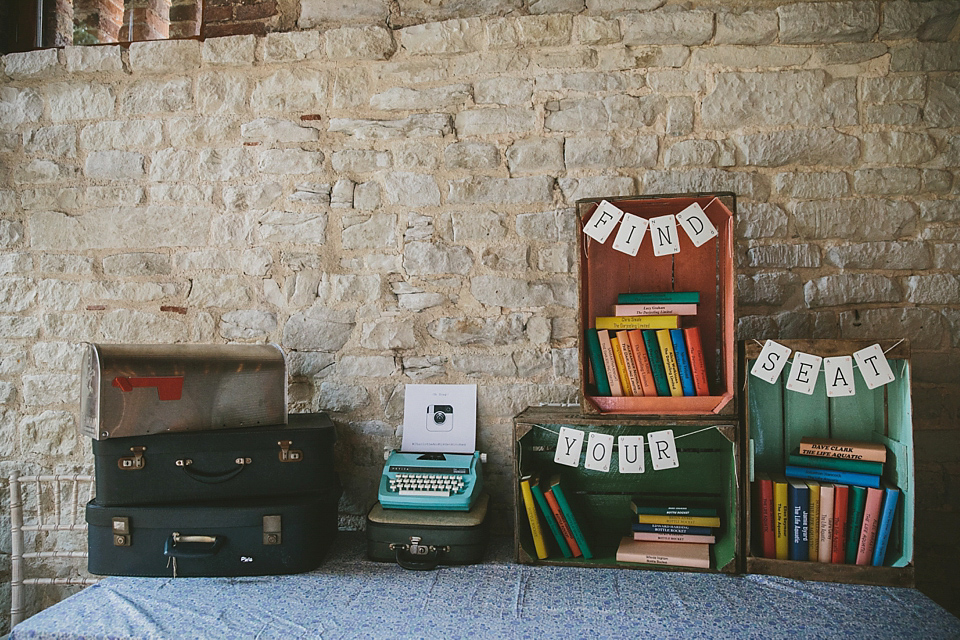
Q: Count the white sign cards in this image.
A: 12